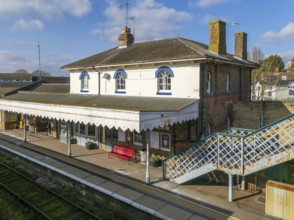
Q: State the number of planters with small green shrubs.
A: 3